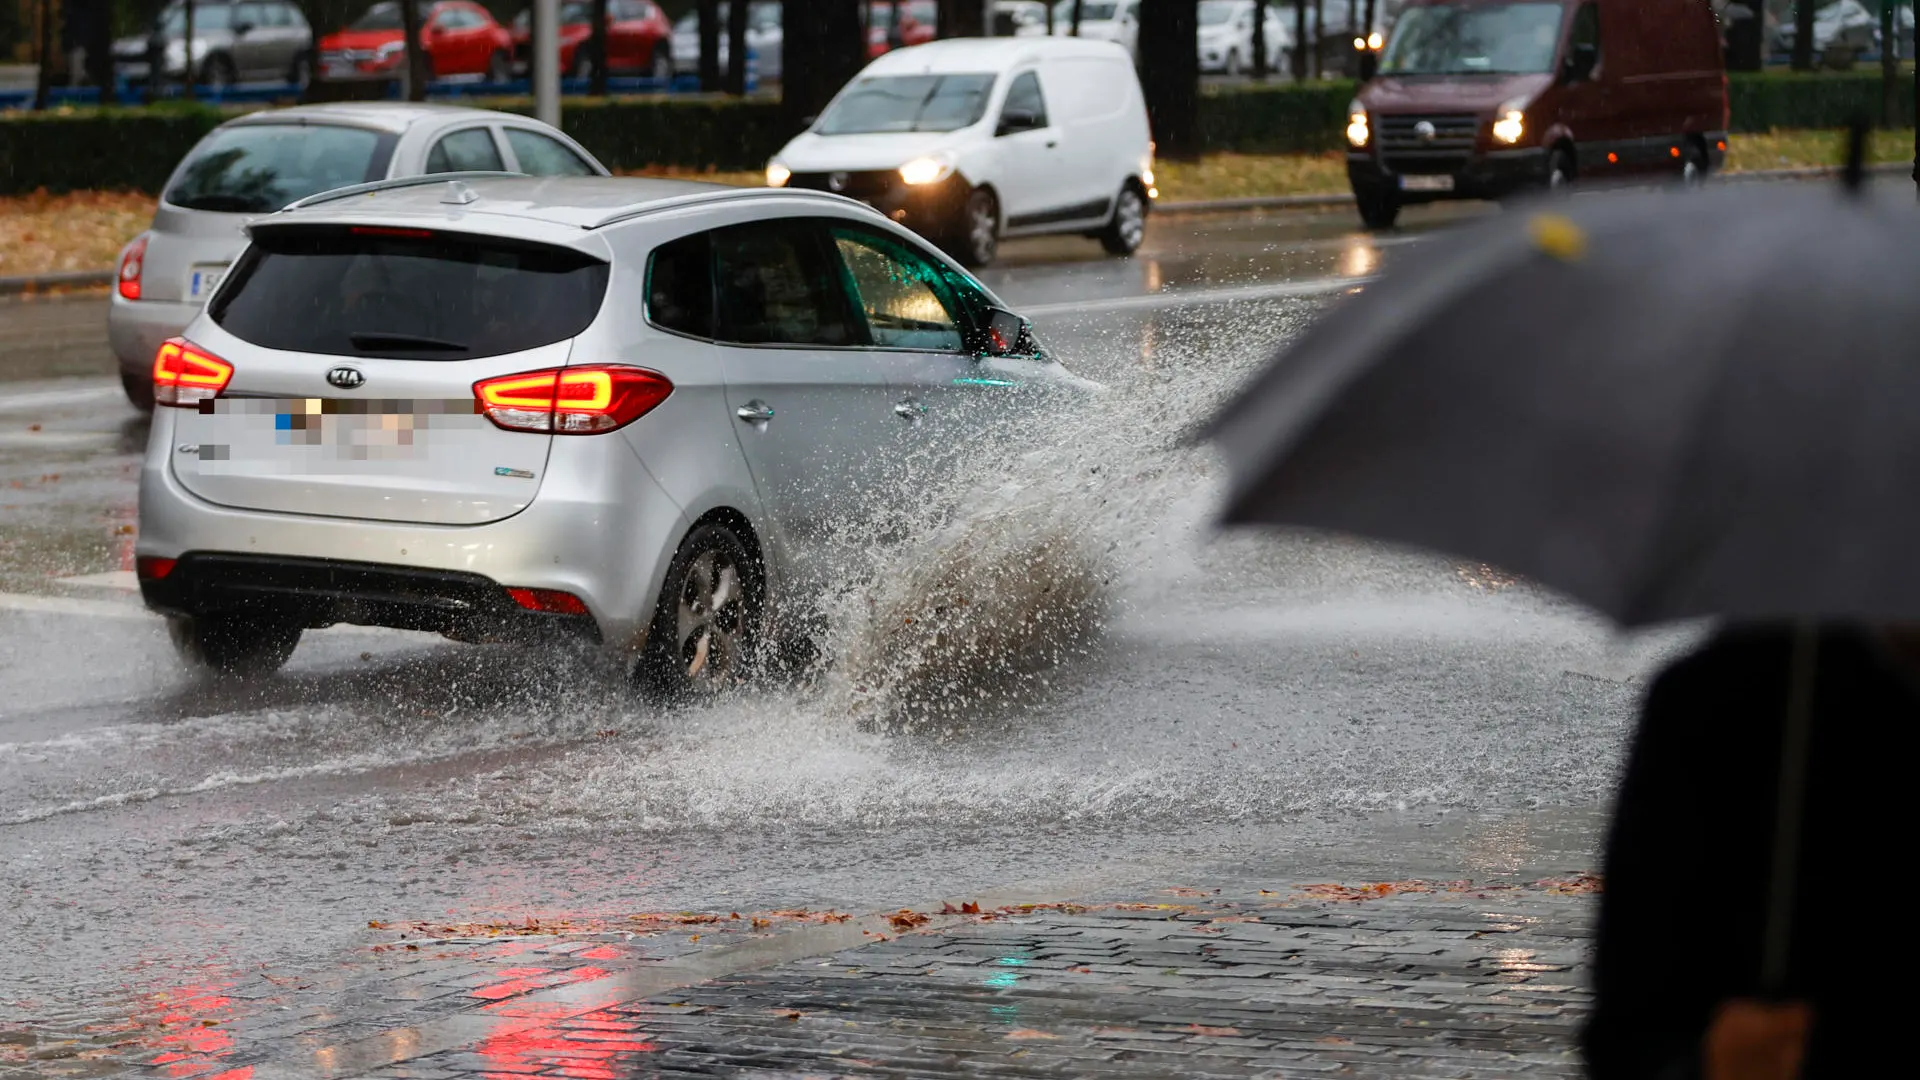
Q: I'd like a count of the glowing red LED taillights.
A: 2